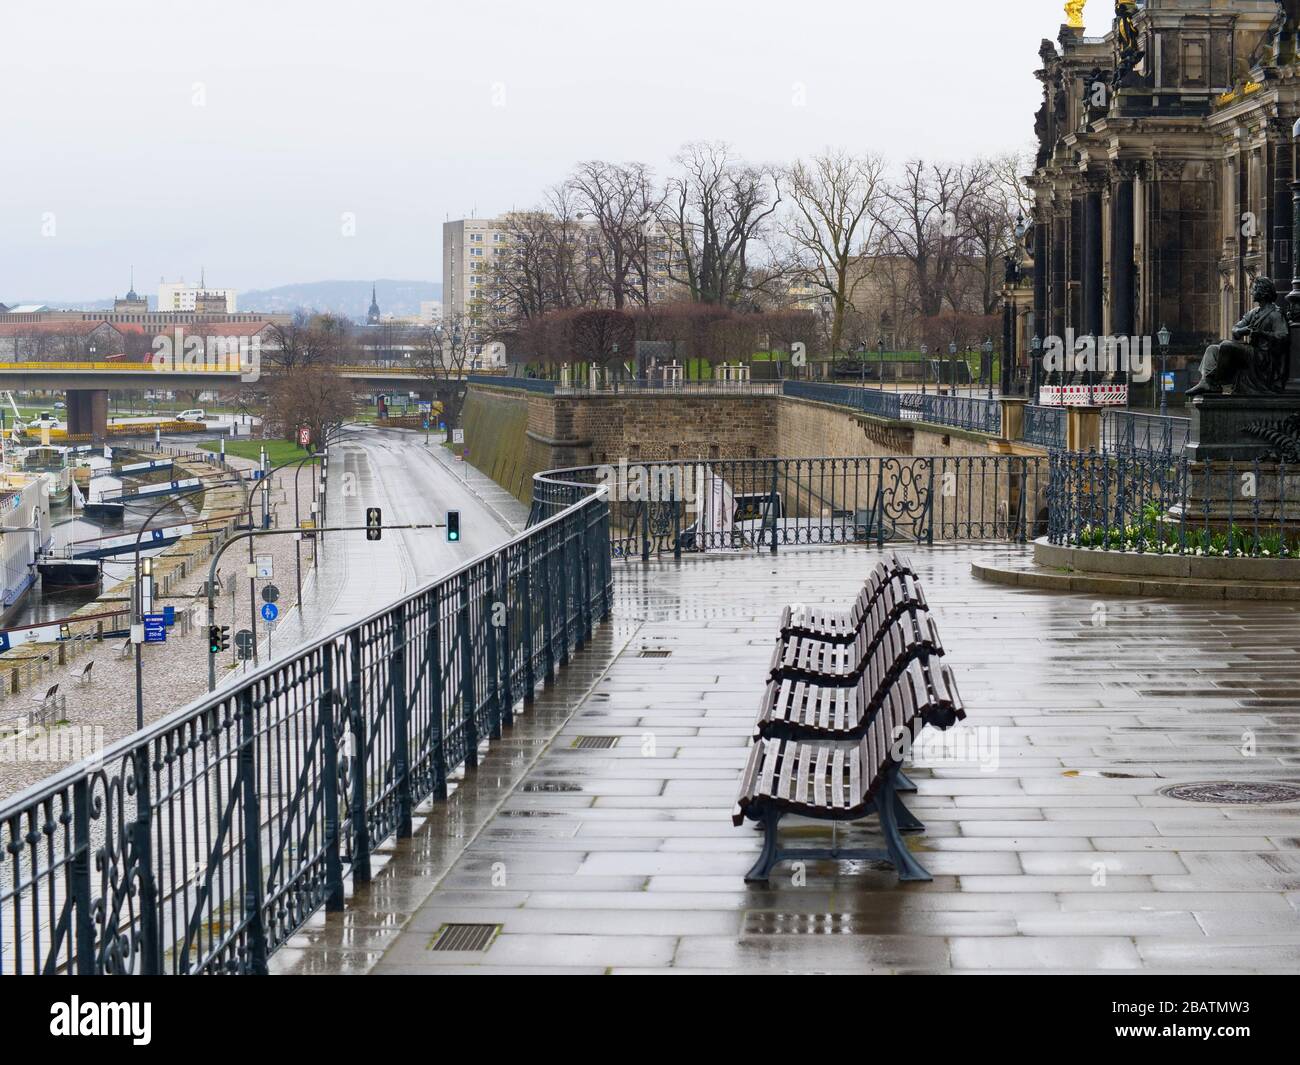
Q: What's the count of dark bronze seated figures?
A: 1